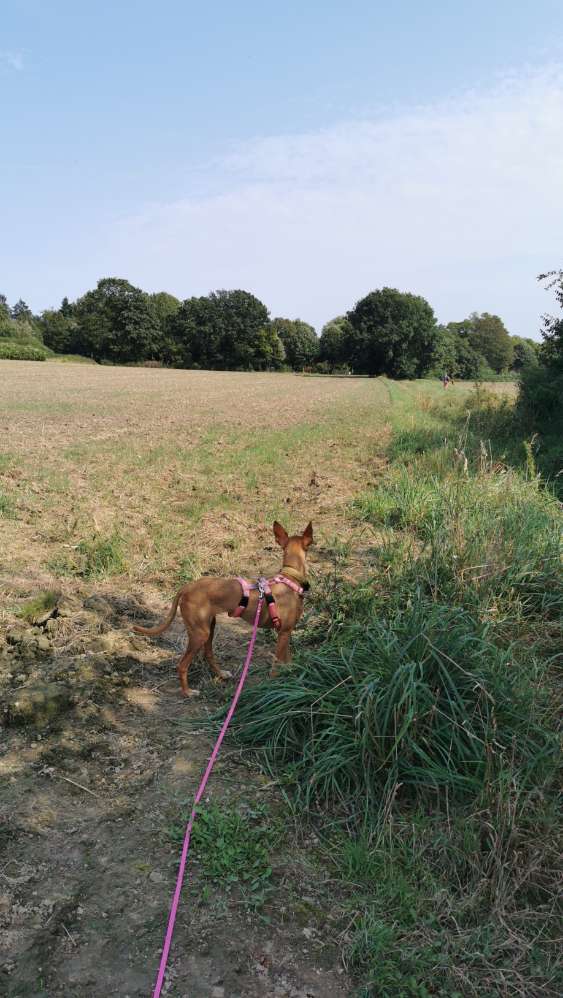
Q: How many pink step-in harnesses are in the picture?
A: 1